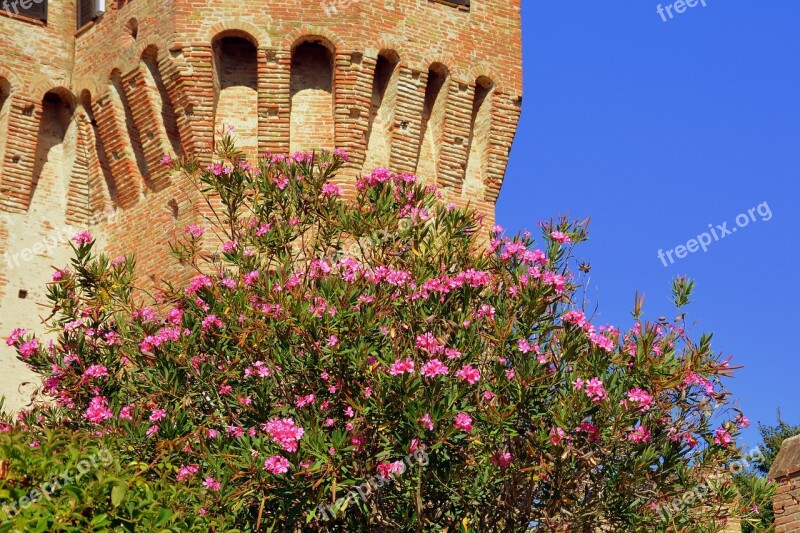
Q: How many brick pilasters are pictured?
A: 10